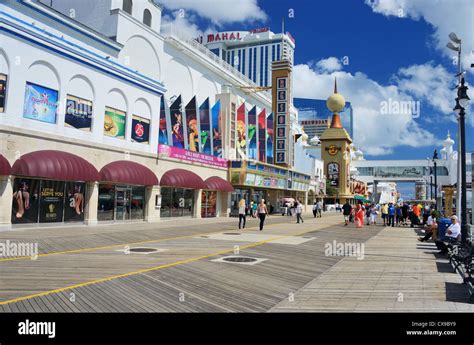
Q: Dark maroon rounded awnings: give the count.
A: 5